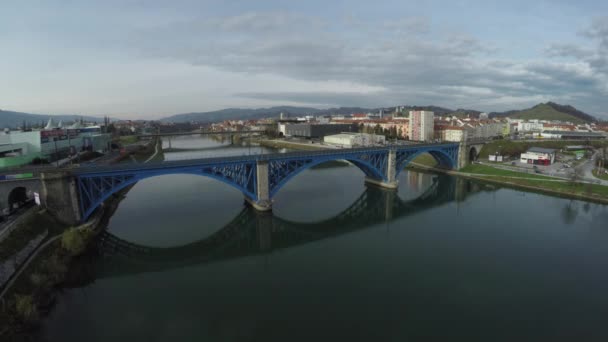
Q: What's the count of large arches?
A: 3